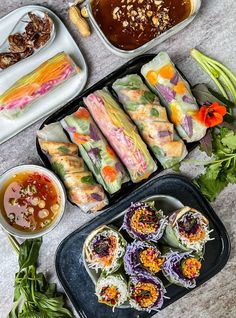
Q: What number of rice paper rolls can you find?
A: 13